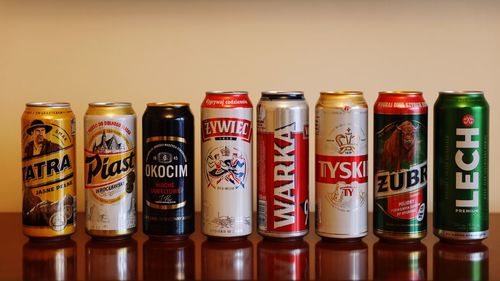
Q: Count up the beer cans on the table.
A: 8